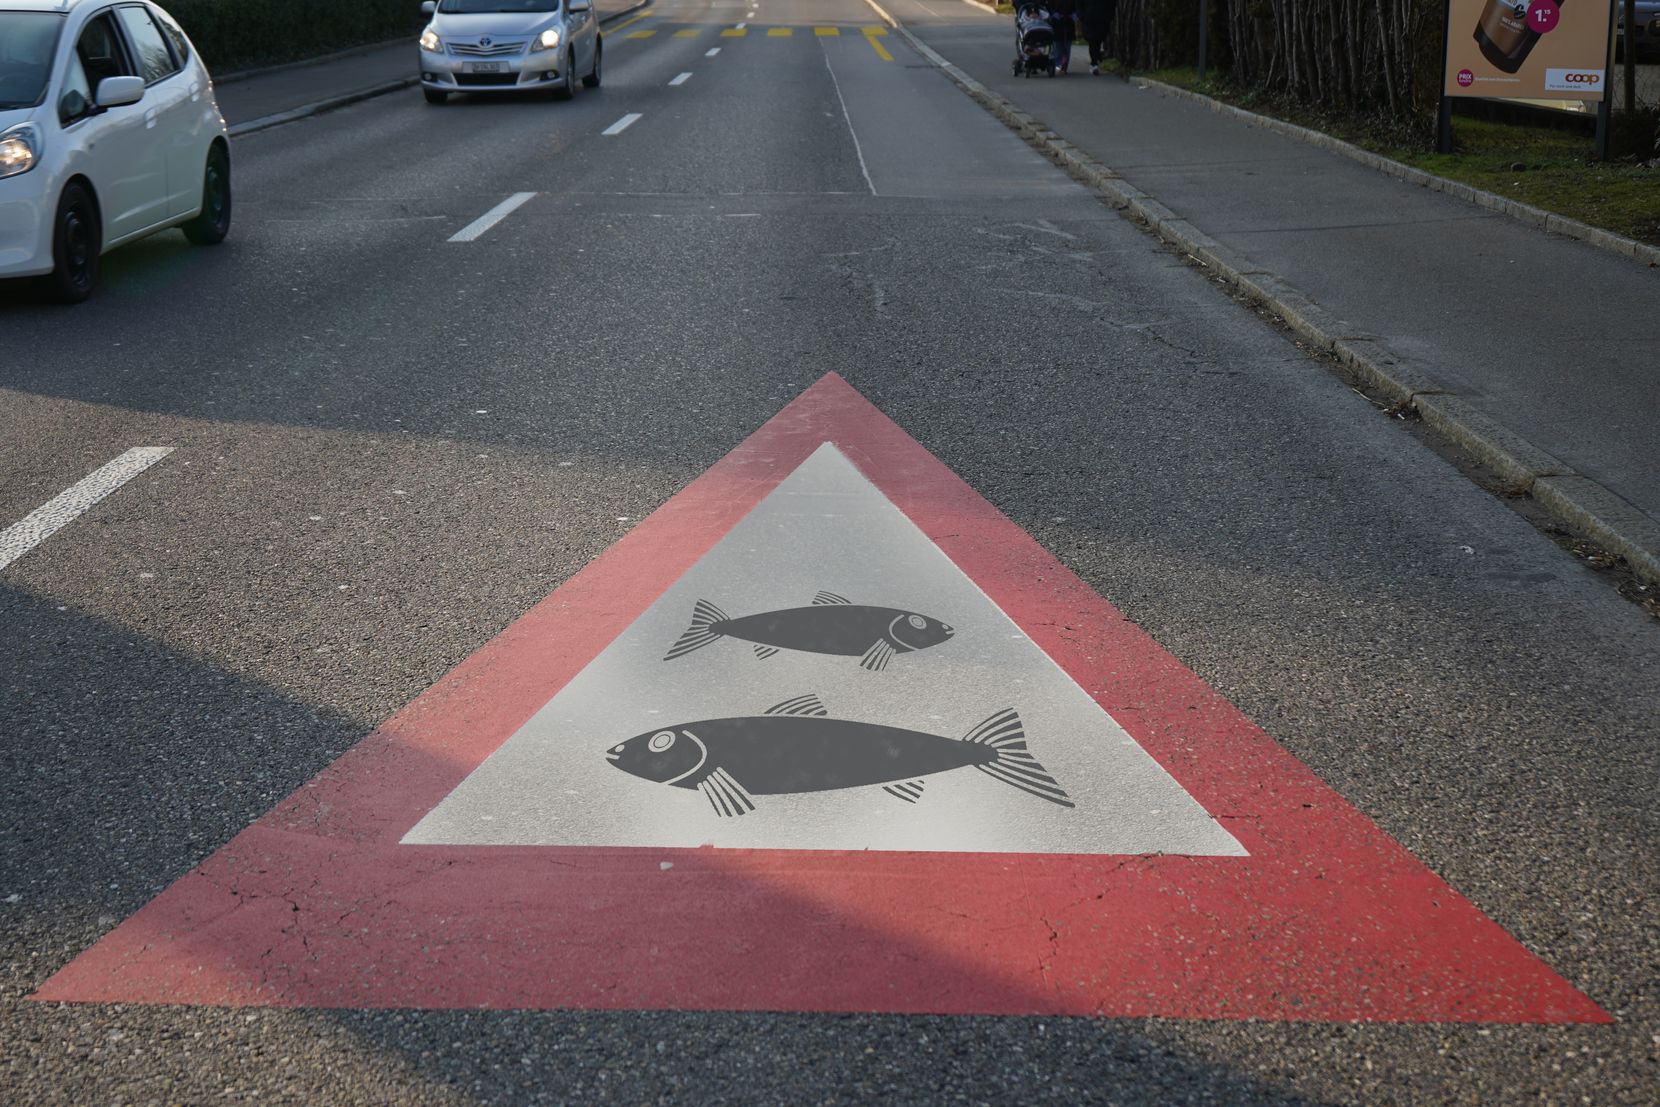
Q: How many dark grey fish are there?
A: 2